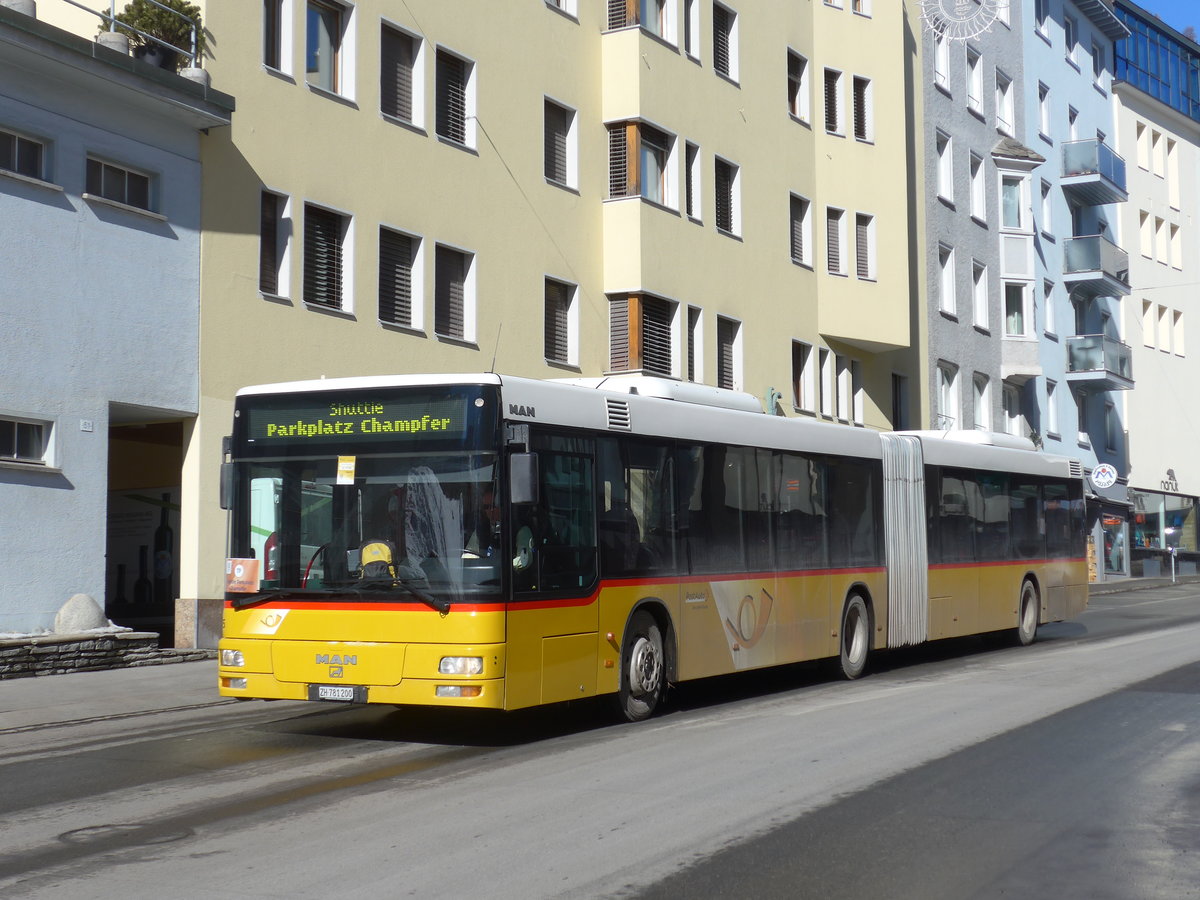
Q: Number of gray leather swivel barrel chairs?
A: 0